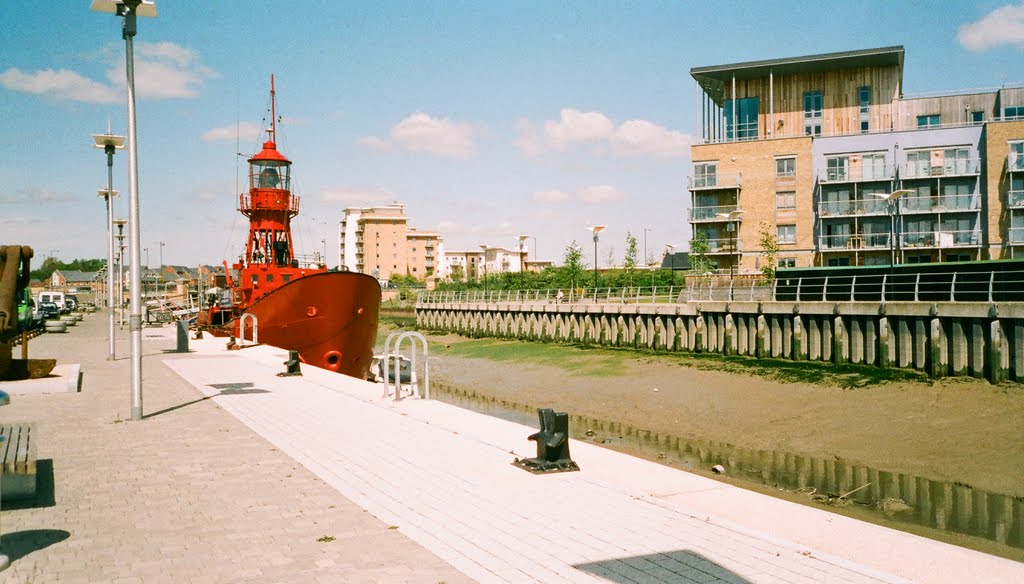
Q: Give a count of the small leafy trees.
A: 4